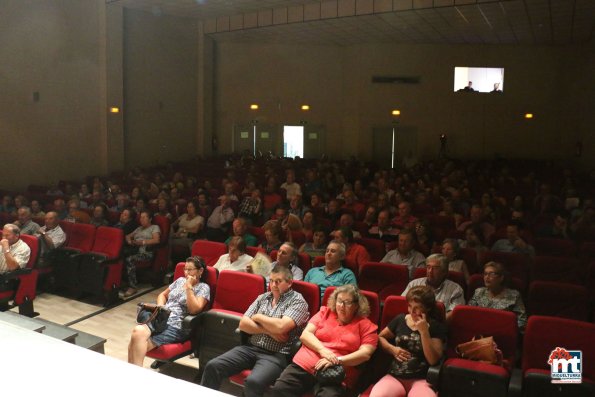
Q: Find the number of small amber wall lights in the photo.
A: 5